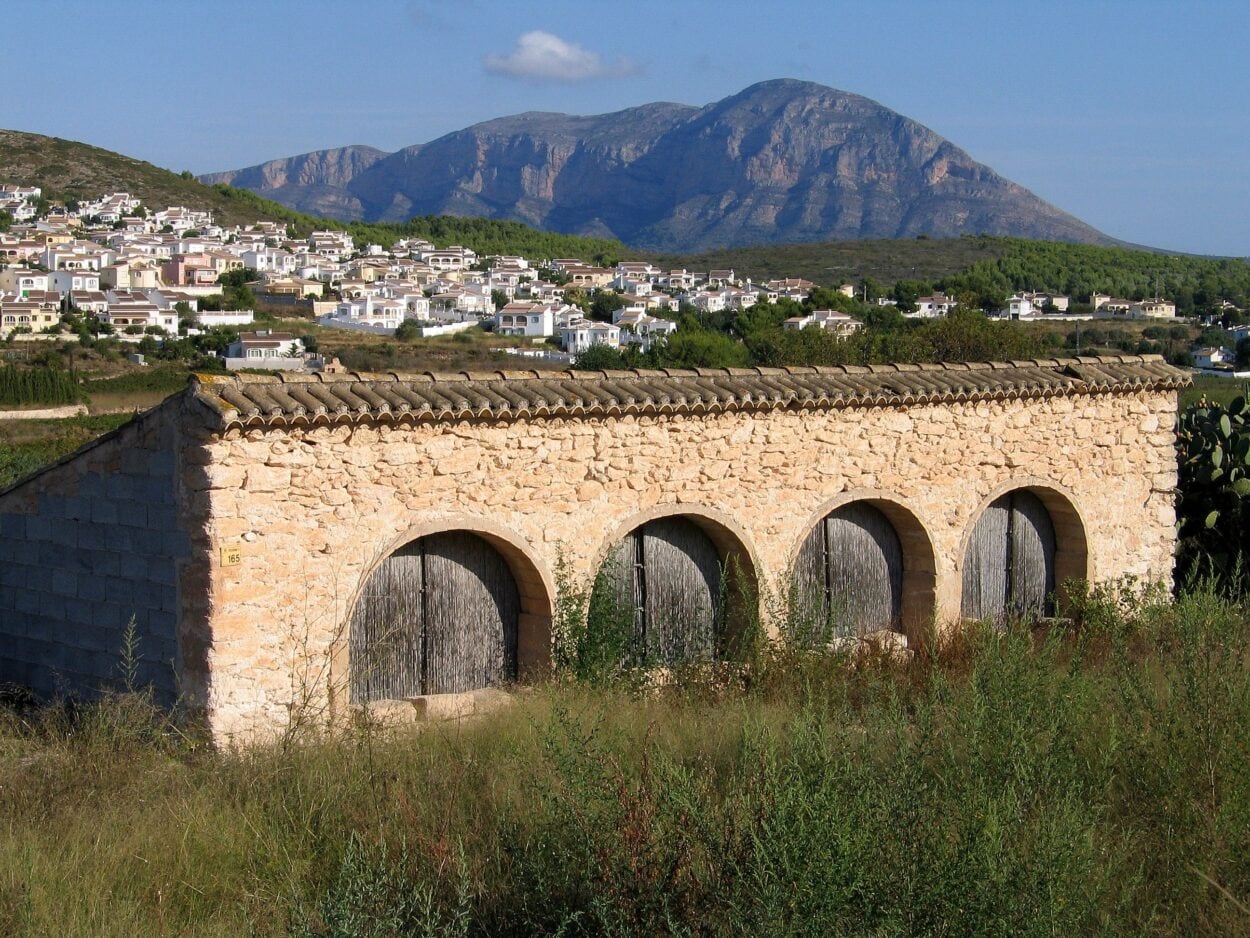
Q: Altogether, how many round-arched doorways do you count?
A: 4